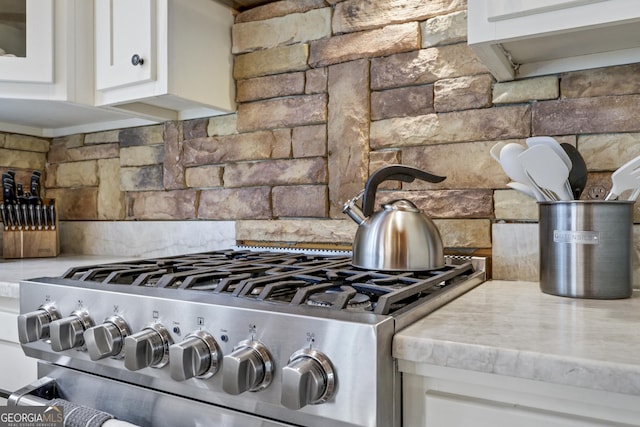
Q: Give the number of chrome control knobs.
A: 7